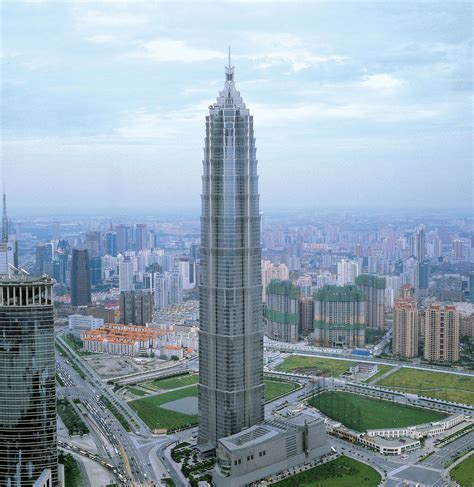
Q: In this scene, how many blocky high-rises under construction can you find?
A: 3